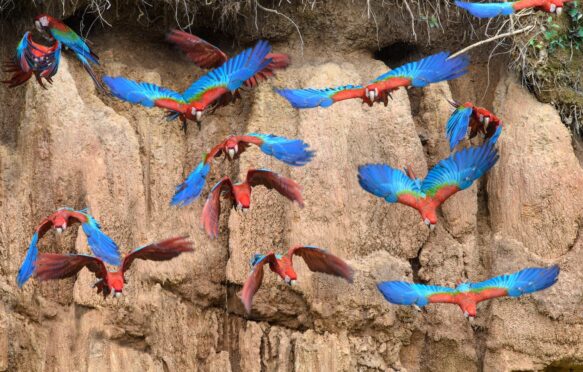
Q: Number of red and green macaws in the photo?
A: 14